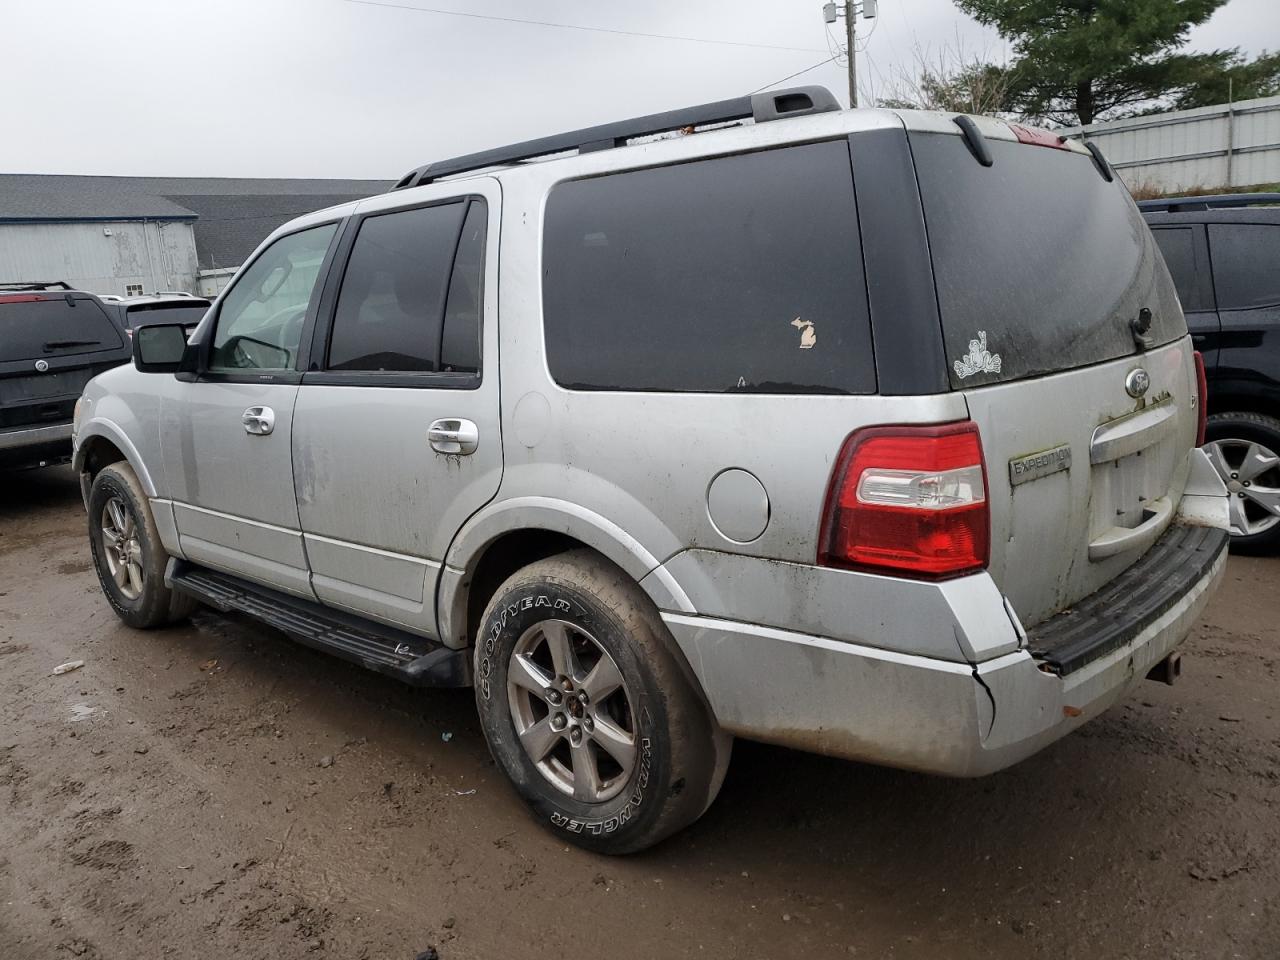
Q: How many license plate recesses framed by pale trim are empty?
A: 1